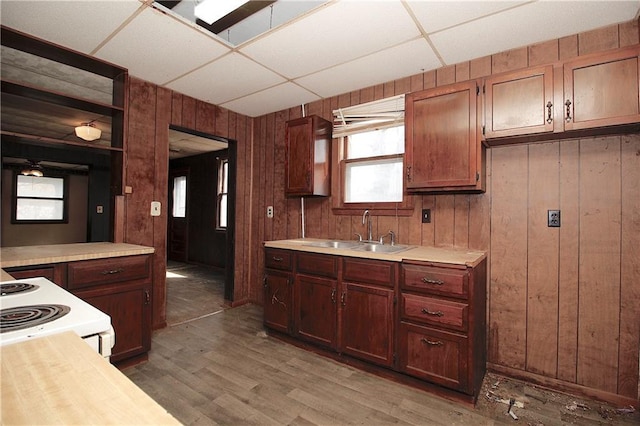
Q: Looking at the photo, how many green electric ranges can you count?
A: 0